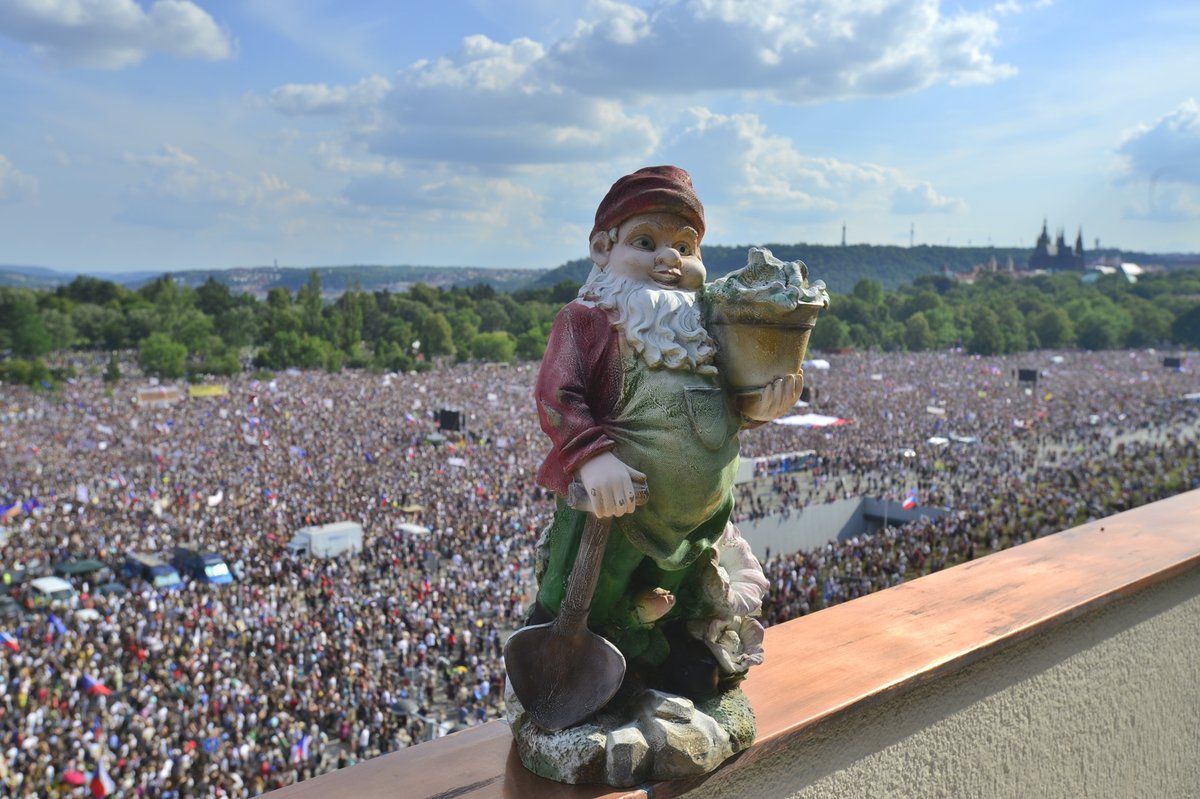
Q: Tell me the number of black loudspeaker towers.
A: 3